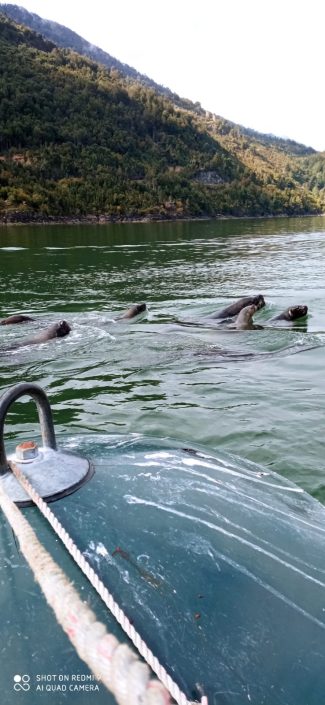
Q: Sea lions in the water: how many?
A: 6